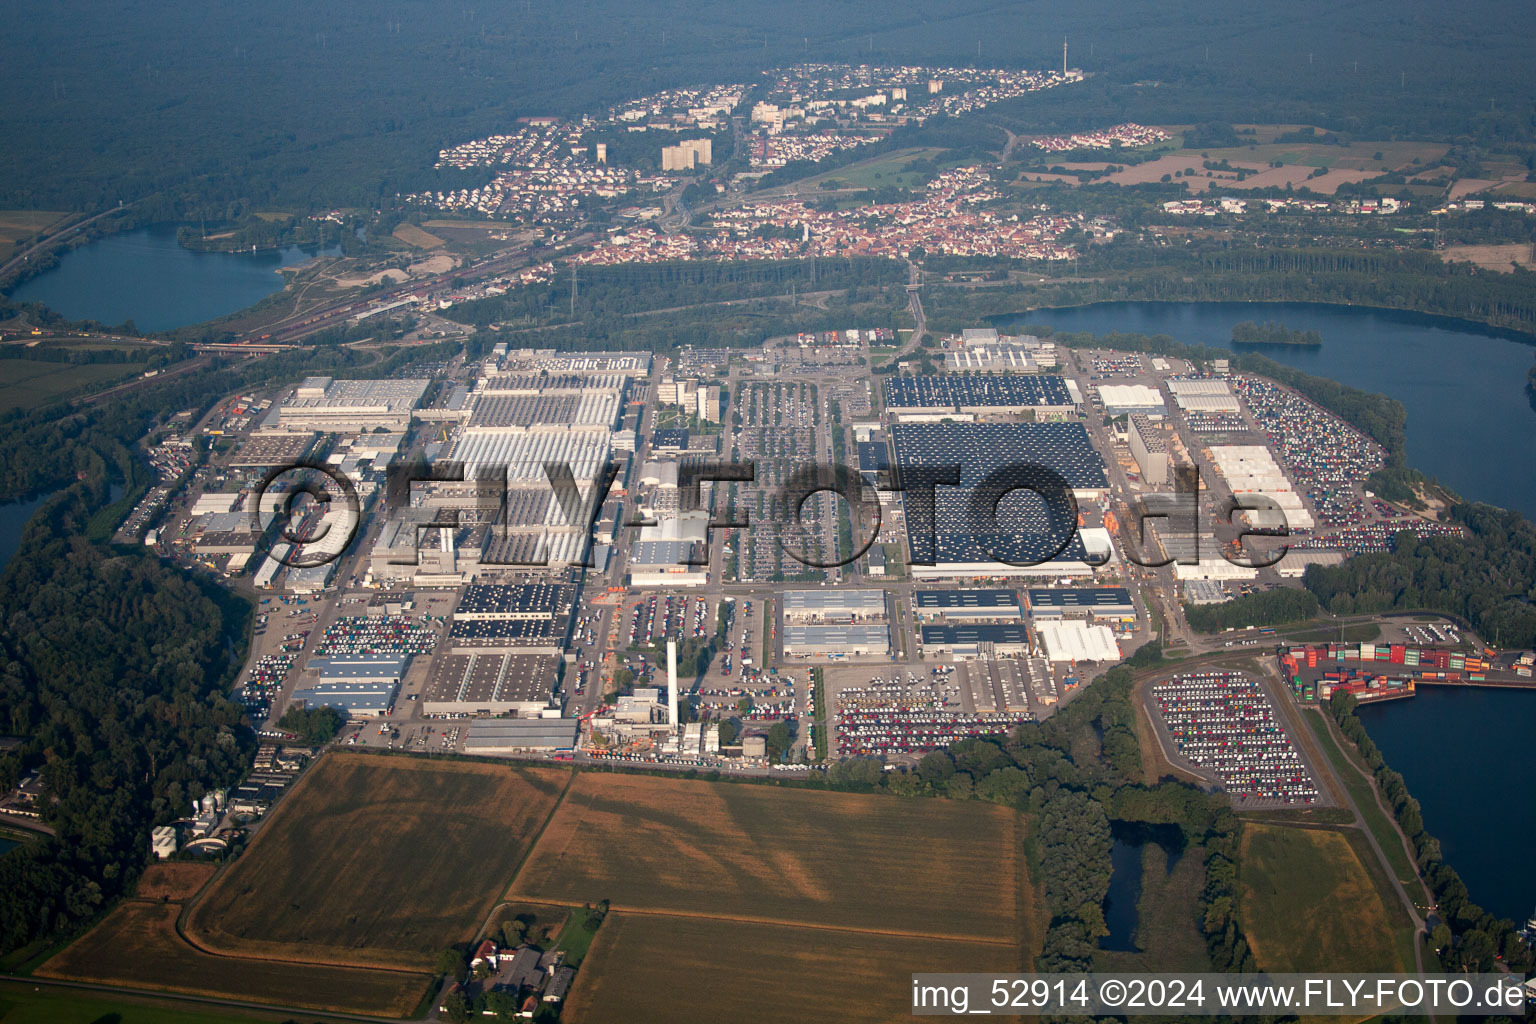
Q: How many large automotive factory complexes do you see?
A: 1